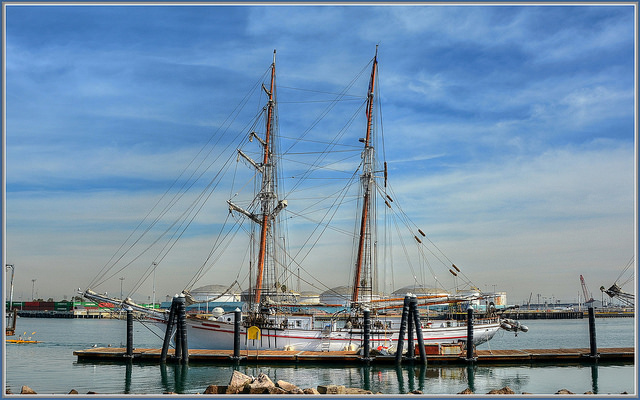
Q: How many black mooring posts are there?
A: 11